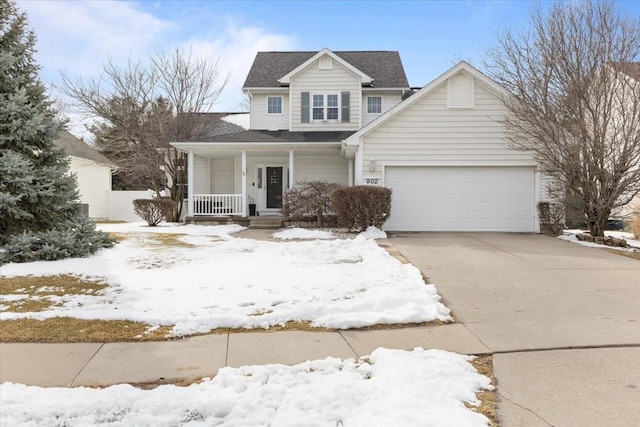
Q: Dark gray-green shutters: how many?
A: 2